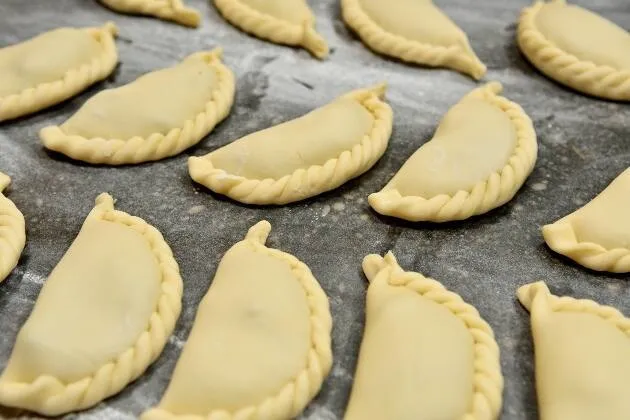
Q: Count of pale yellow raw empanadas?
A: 14